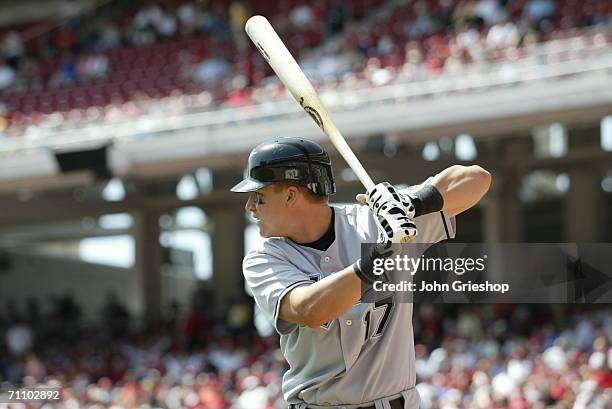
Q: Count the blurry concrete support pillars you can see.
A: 4